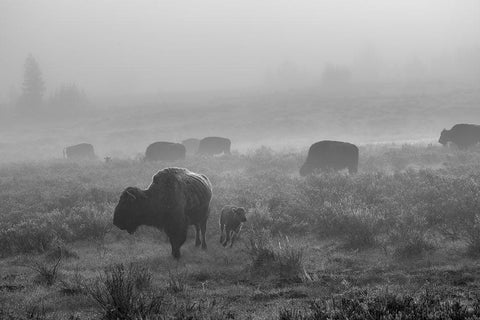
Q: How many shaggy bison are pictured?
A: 8